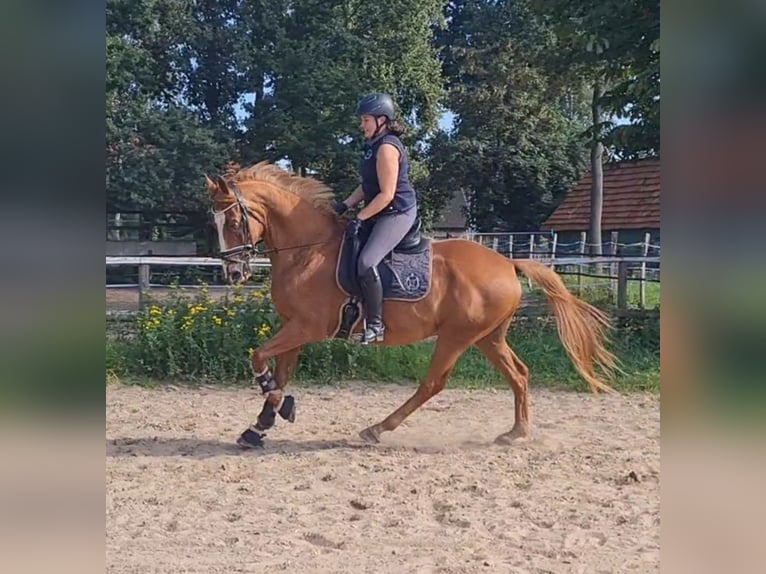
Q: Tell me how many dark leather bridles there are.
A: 1